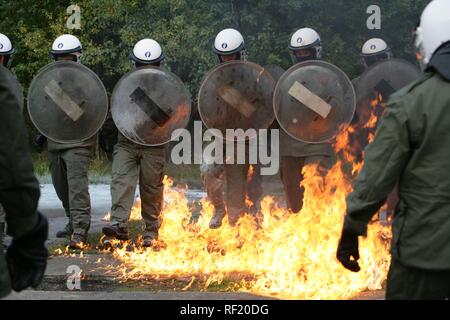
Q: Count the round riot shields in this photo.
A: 5